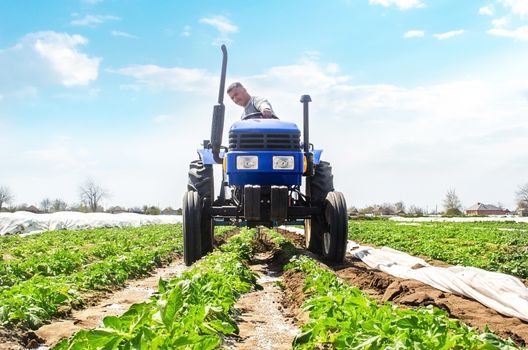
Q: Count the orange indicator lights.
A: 2